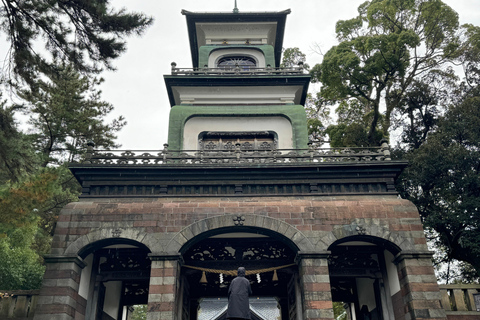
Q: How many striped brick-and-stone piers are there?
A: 4